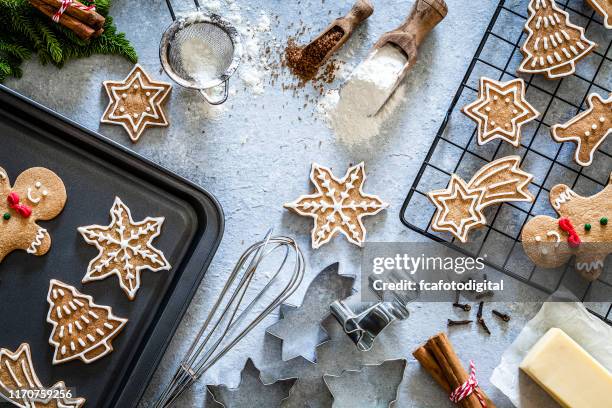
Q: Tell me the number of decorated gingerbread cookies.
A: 12